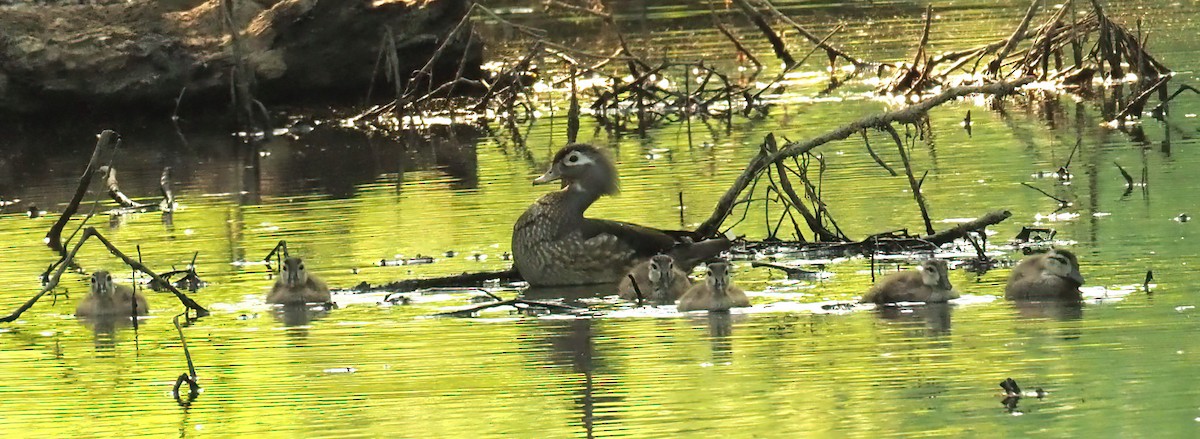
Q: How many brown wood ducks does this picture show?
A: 7